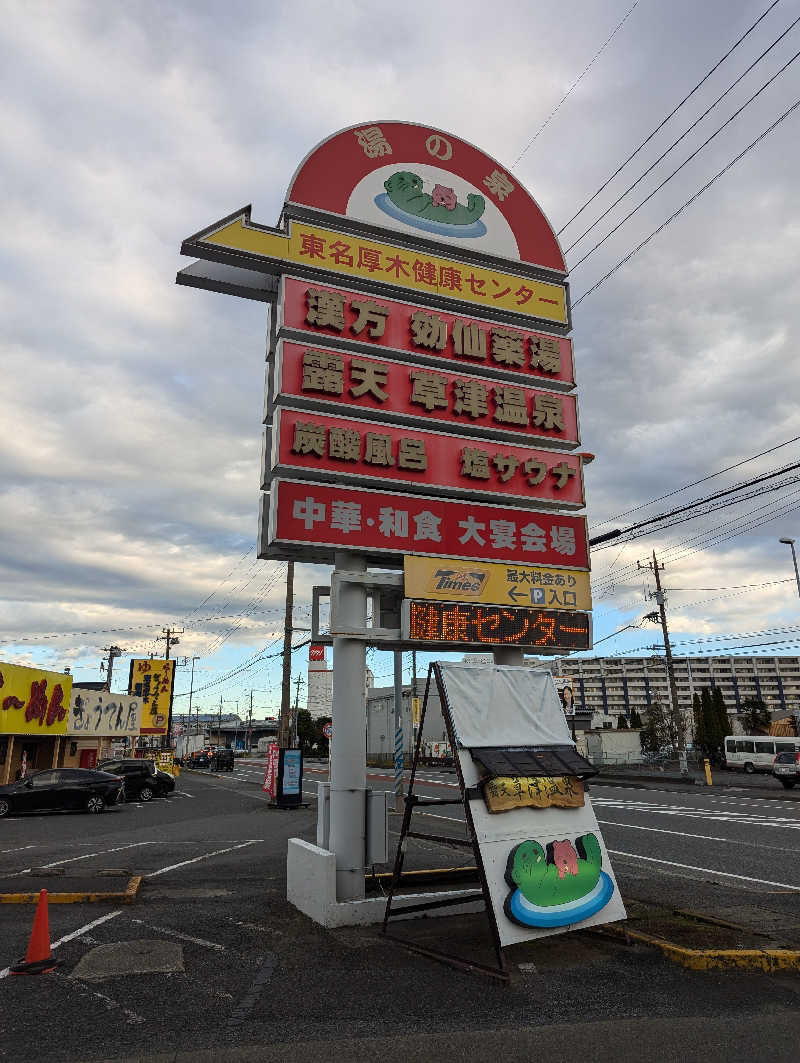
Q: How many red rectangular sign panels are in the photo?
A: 4